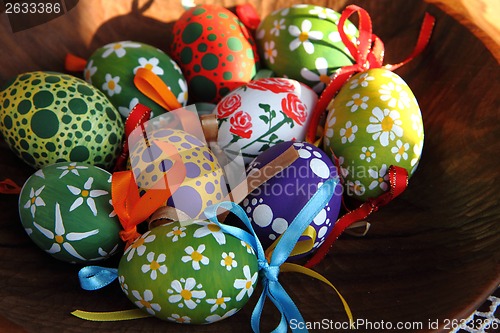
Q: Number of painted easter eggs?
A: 10